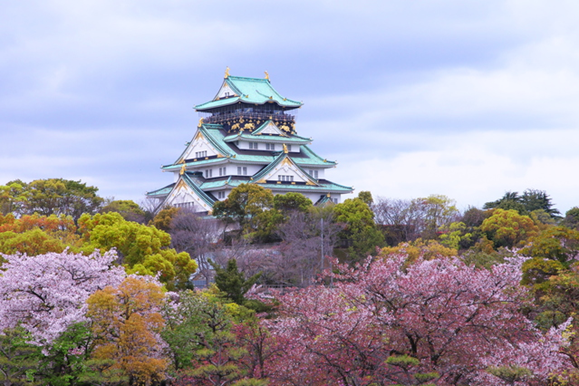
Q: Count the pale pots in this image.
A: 0